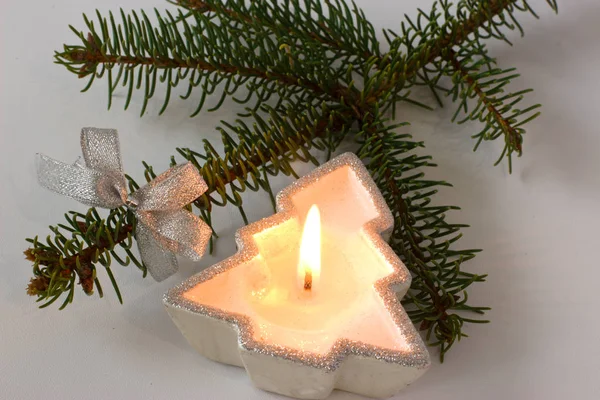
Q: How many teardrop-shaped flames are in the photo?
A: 1